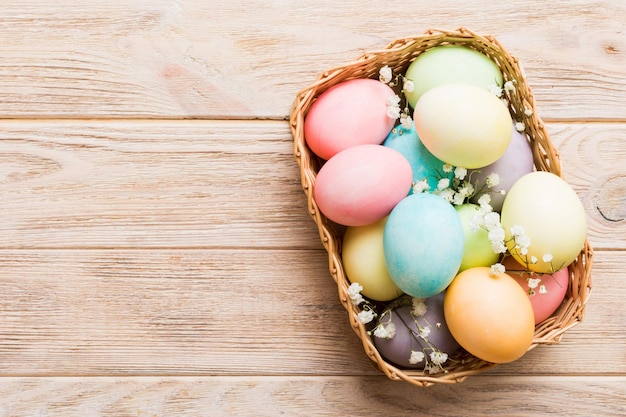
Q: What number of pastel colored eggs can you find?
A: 13